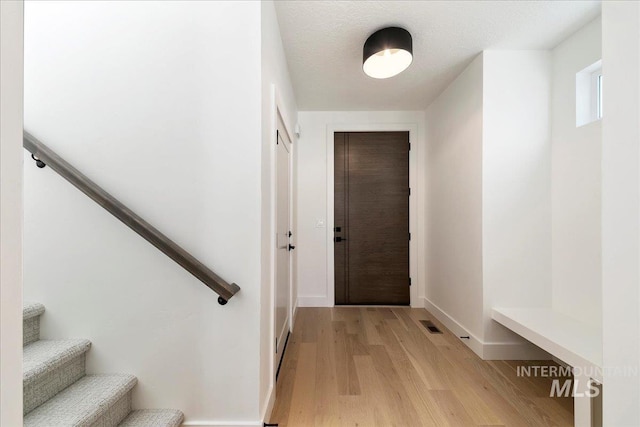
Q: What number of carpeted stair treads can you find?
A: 4